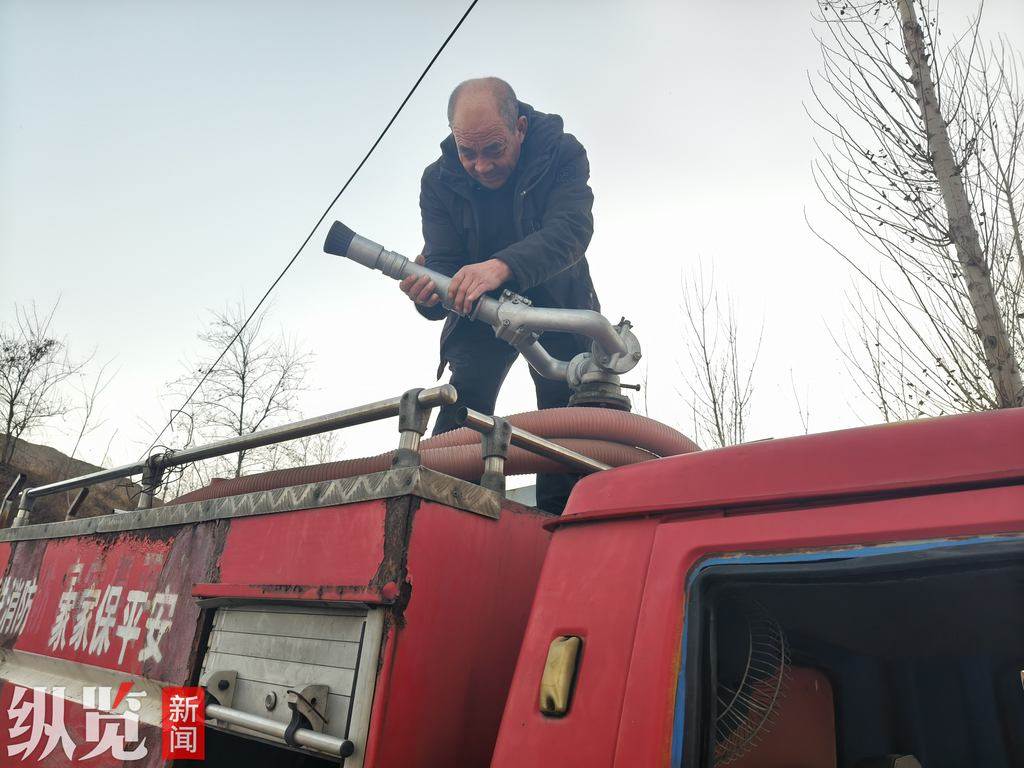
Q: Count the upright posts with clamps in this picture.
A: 4